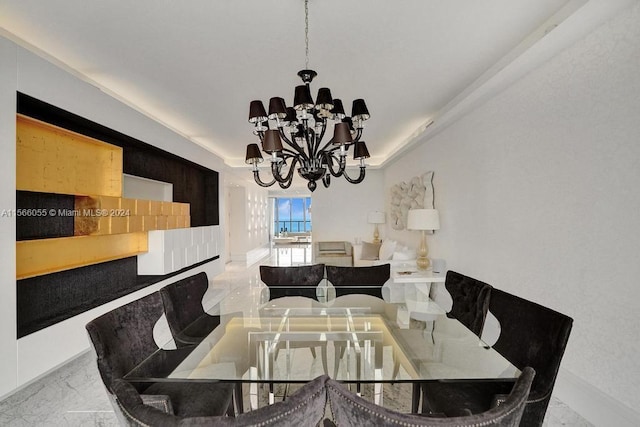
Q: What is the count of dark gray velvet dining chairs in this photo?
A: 8